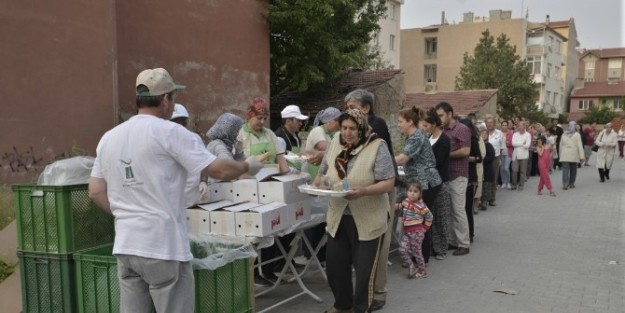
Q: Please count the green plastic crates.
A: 4